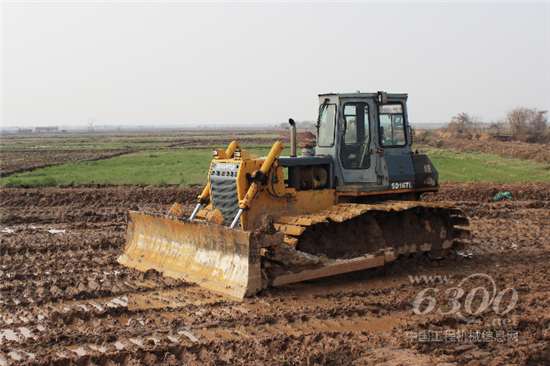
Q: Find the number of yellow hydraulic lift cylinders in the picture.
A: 2